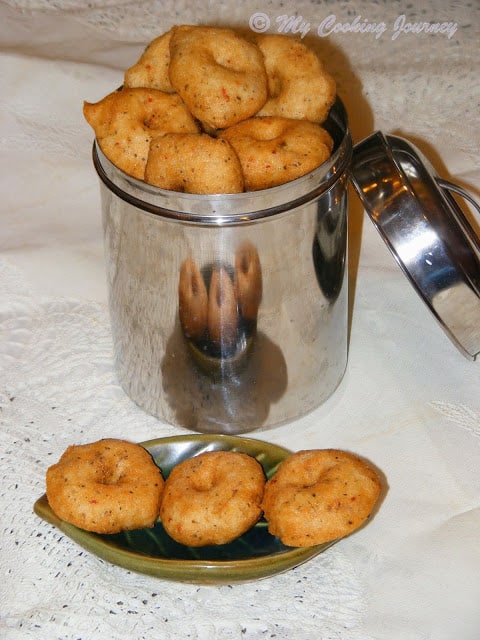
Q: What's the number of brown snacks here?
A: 9